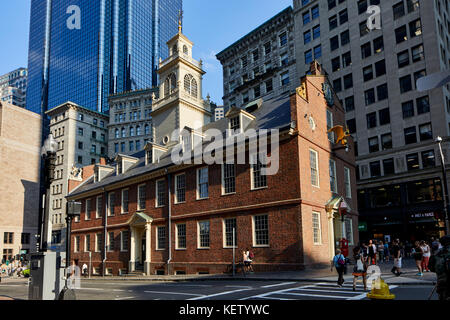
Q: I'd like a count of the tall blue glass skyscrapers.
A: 1